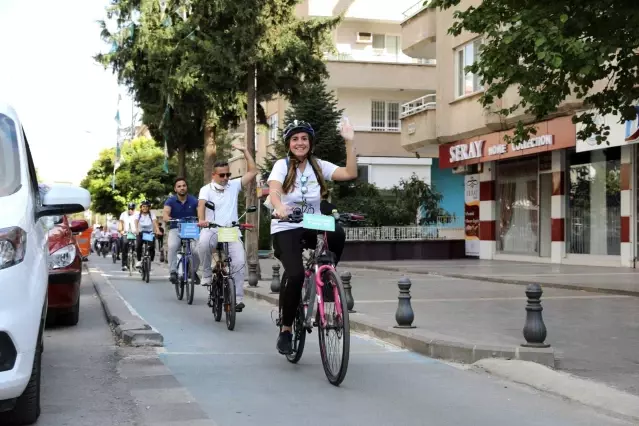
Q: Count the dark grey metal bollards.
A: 5